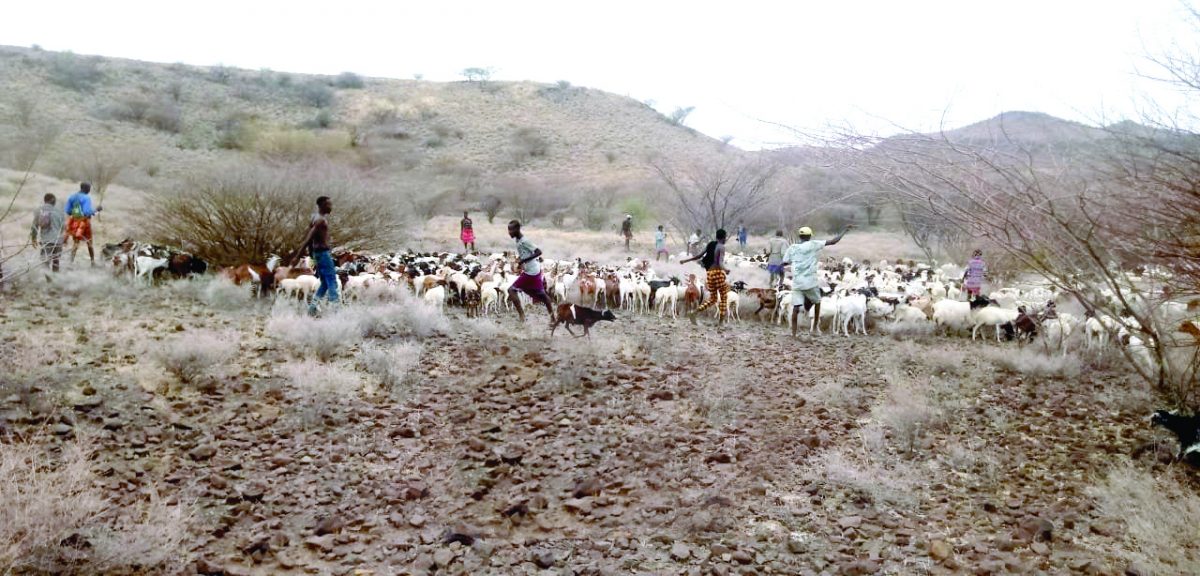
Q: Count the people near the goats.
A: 13